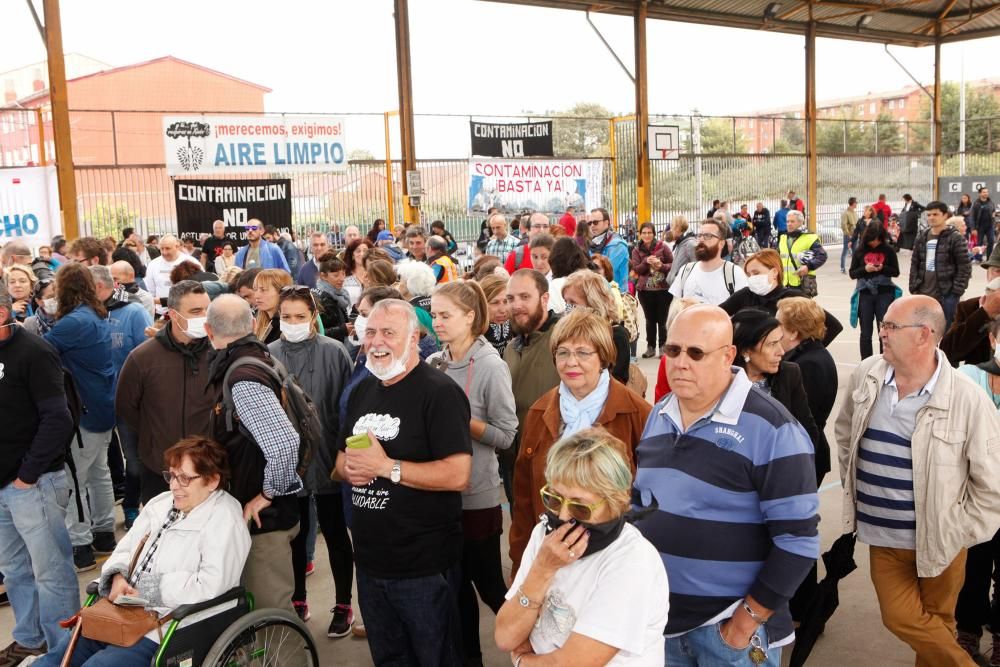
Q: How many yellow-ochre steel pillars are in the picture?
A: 5